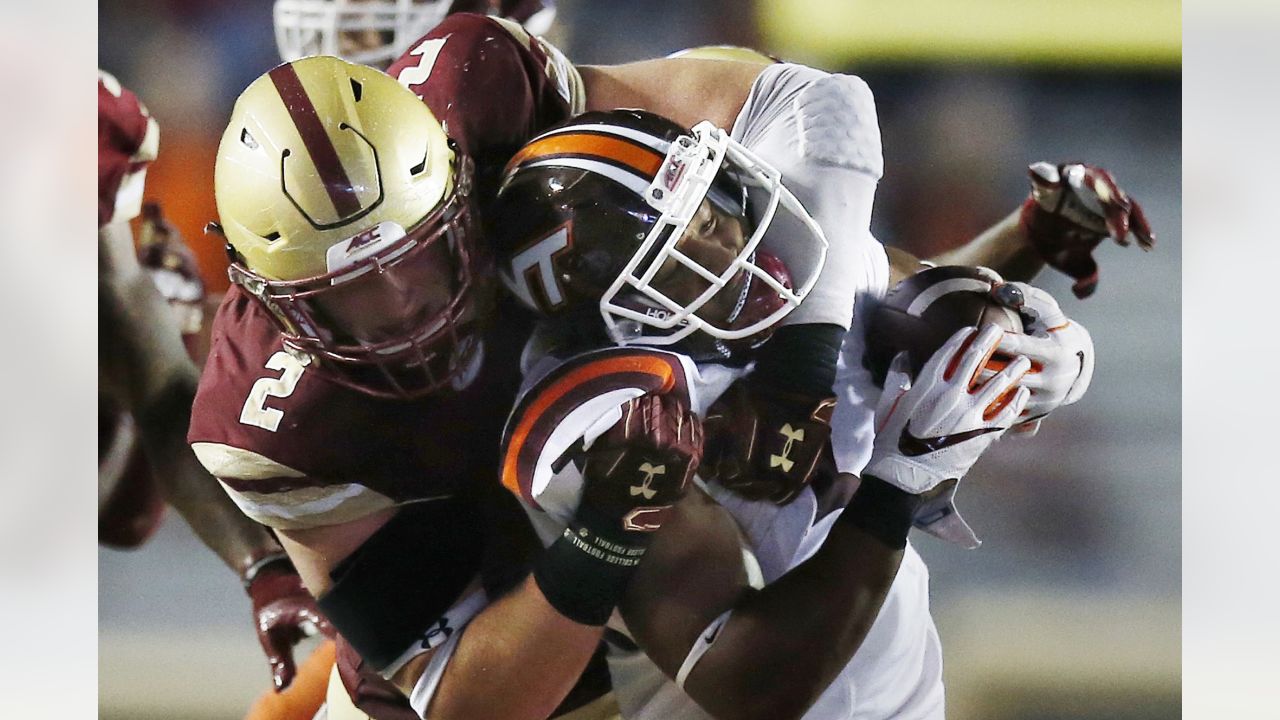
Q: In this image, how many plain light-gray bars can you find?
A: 2